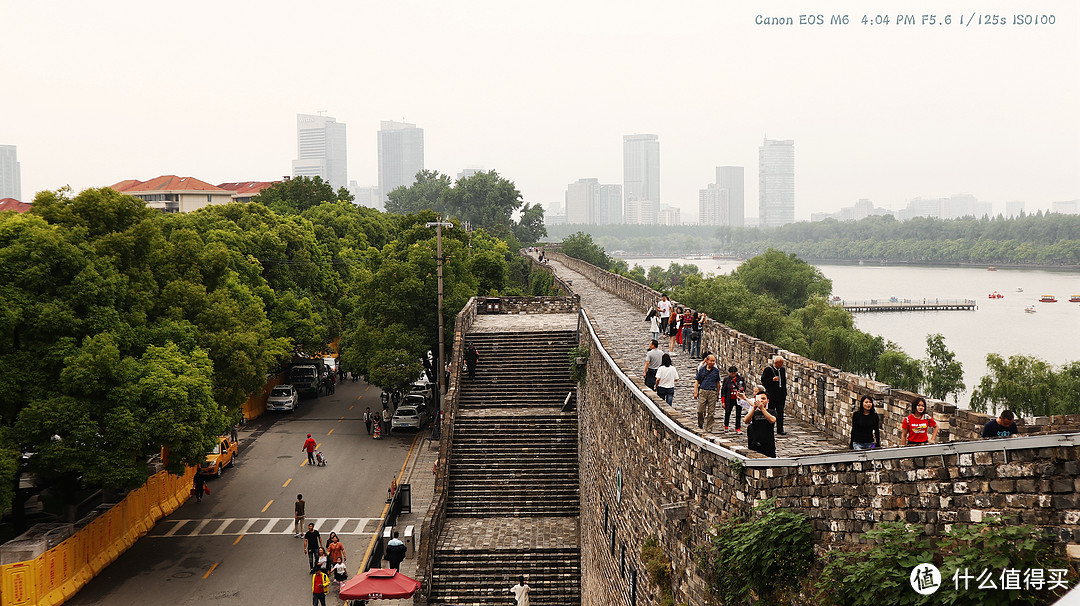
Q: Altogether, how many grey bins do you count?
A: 2